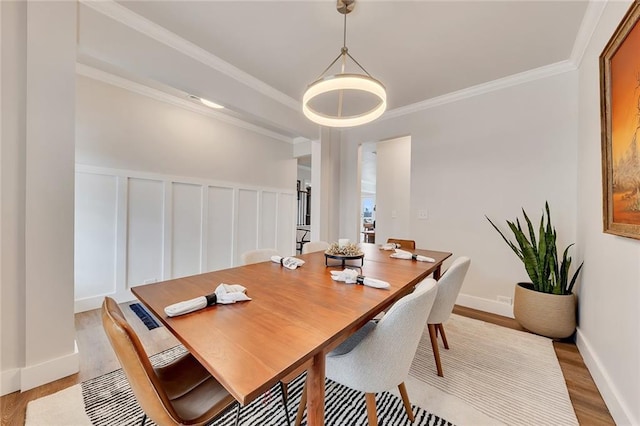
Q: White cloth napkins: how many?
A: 5